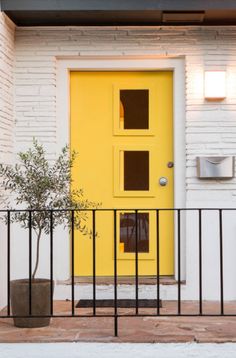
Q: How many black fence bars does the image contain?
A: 11